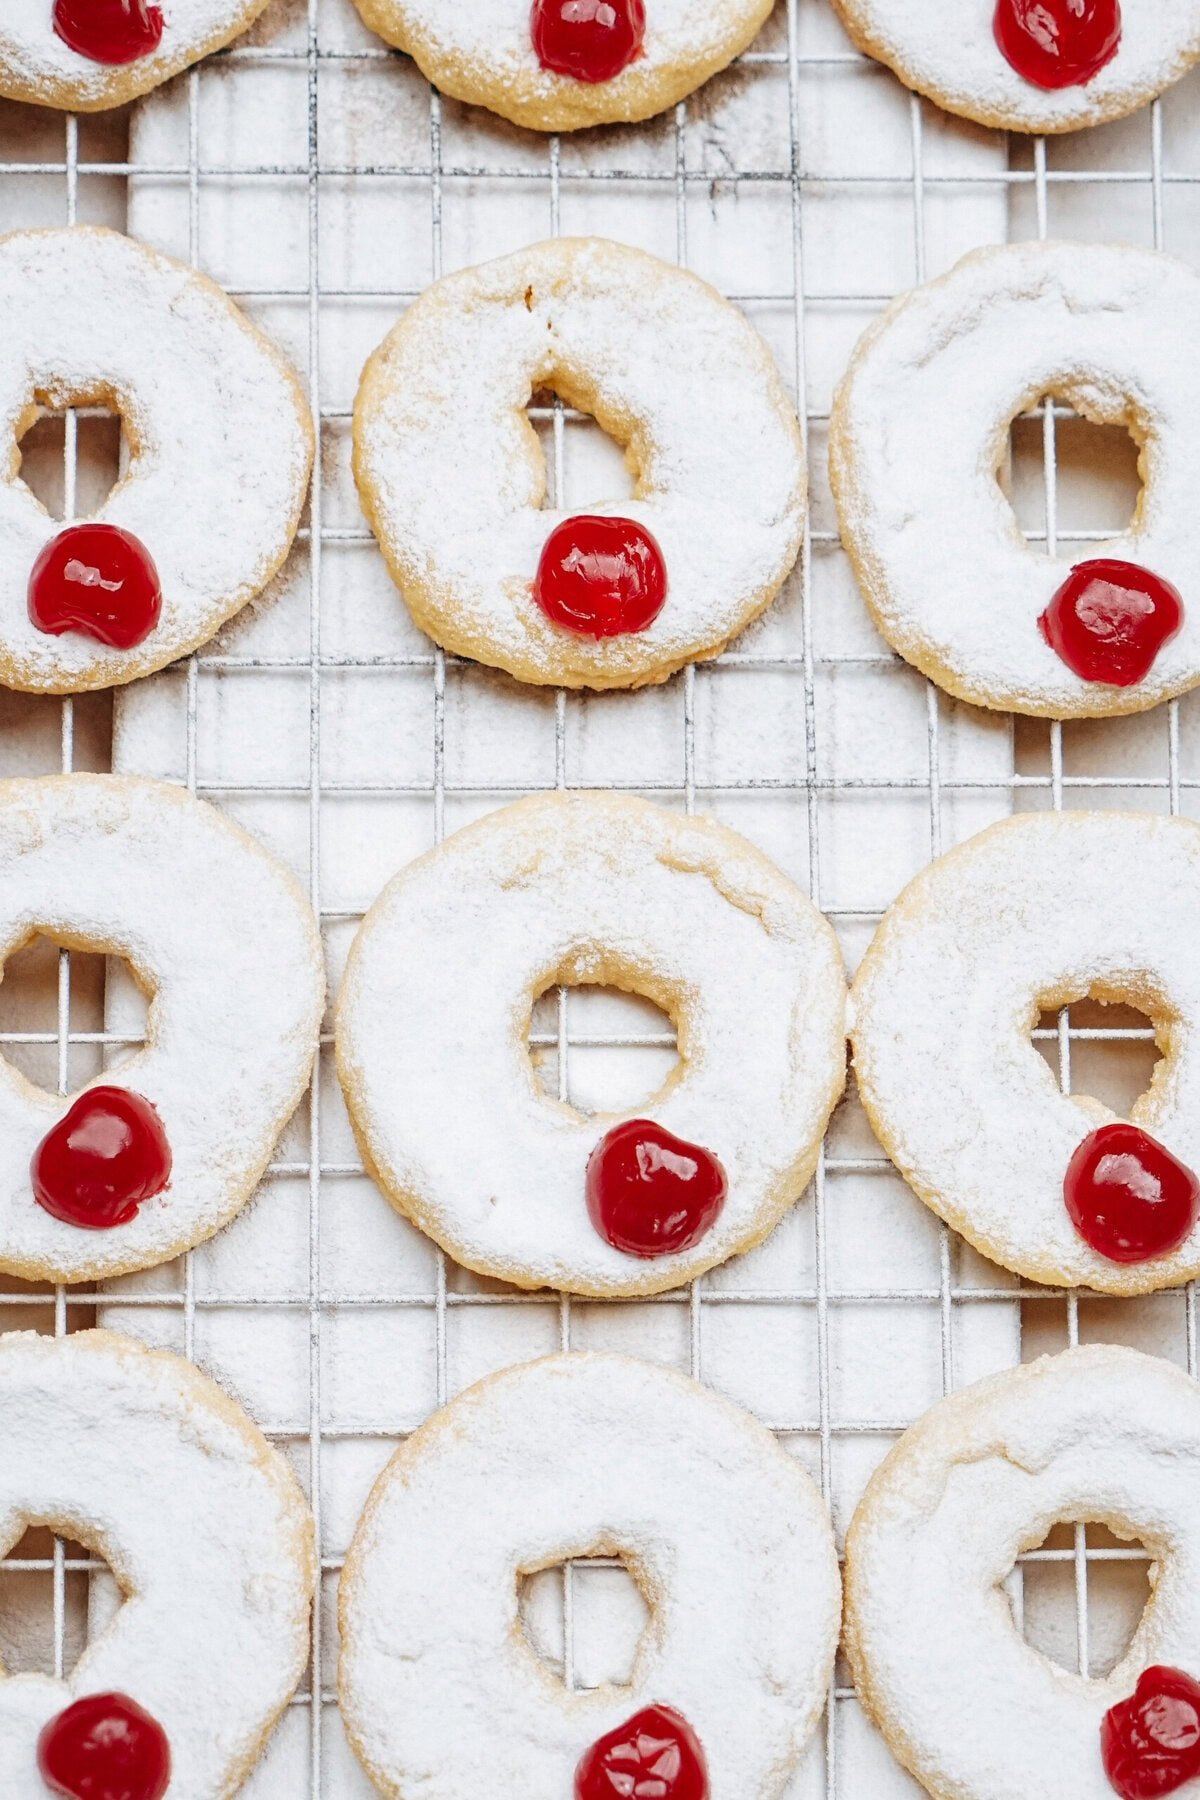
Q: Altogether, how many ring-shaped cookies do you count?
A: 12